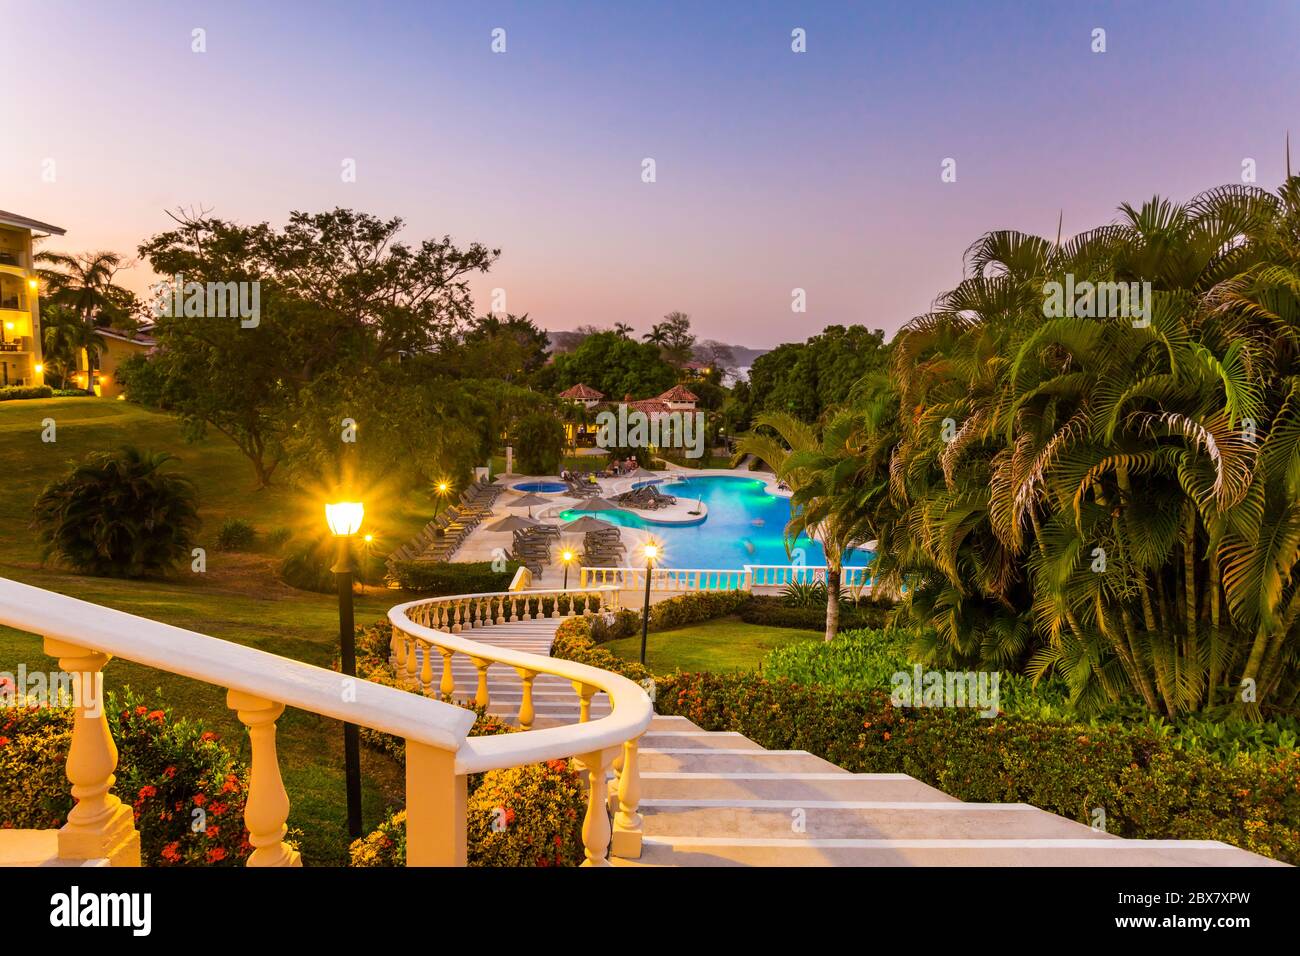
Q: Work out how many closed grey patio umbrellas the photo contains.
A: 0